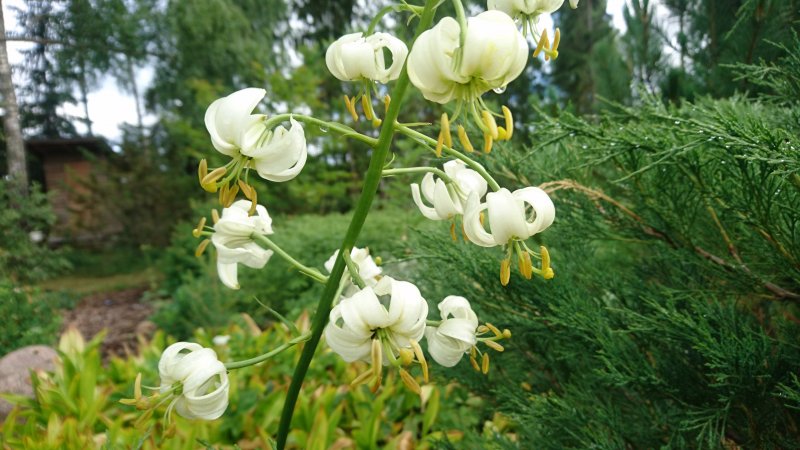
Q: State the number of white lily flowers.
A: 11